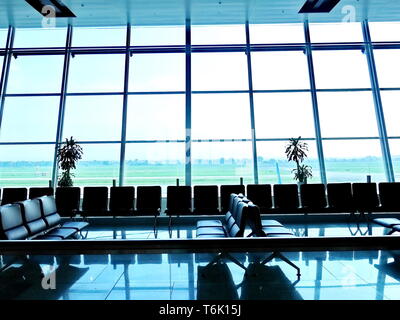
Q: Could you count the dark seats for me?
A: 15